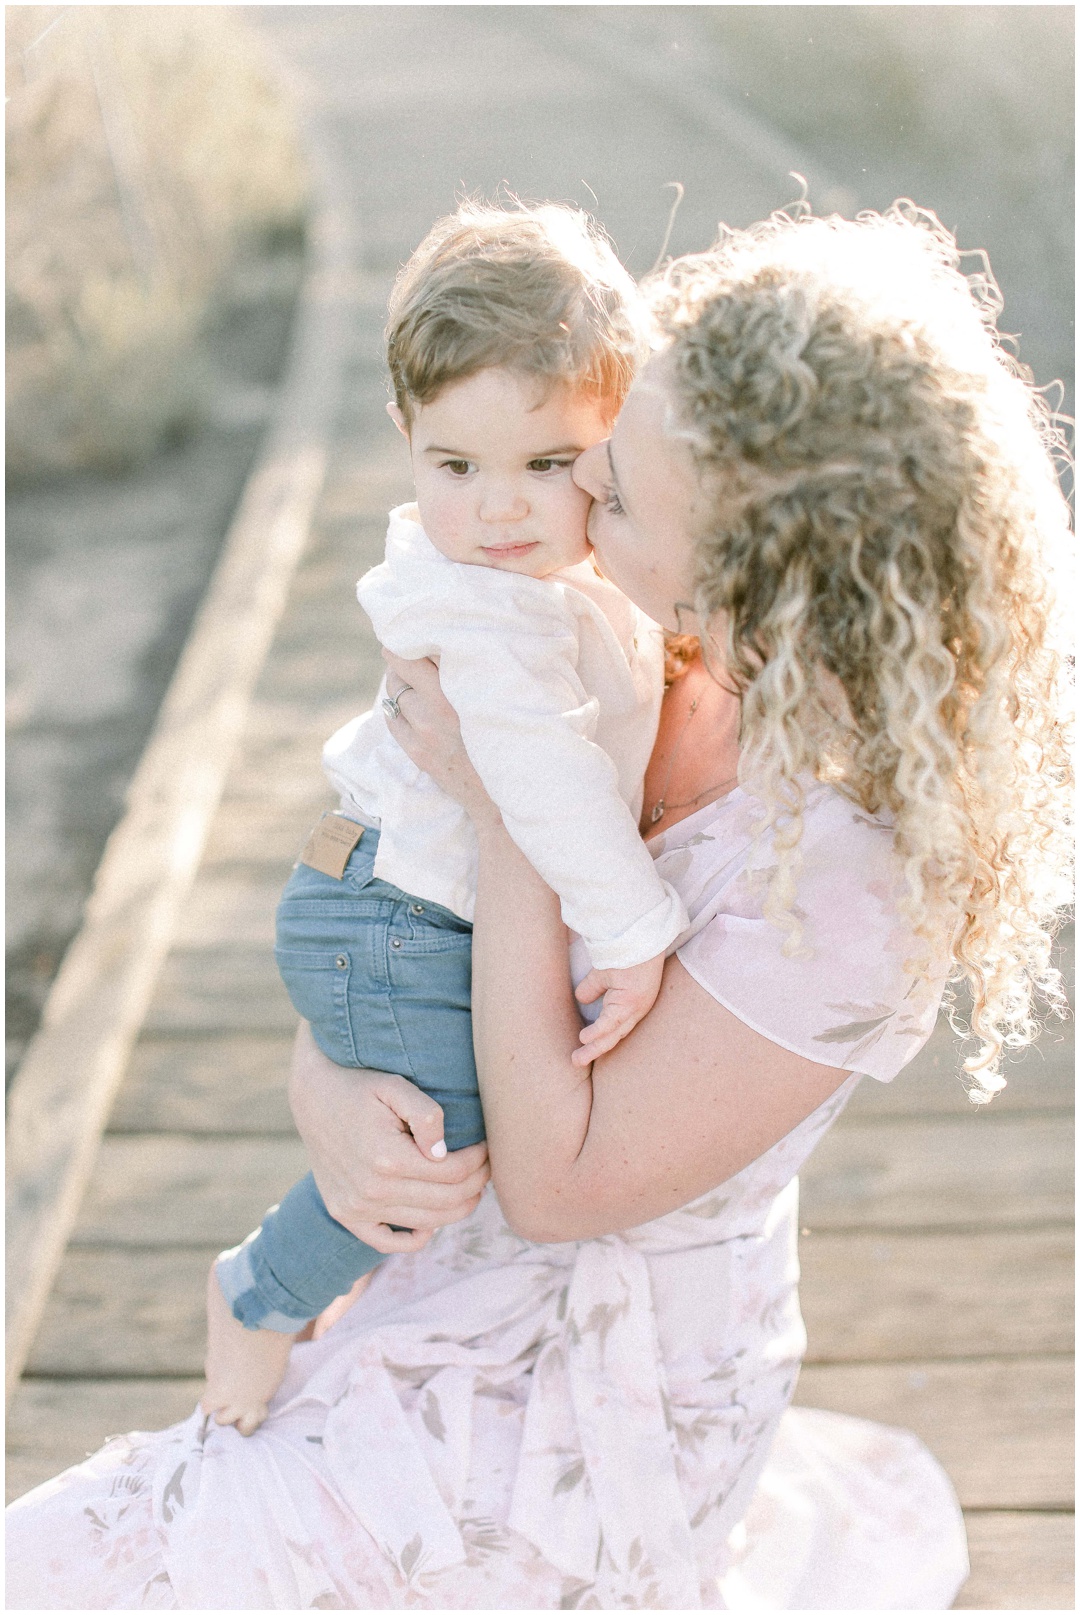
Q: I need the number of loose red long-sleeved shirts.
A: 0